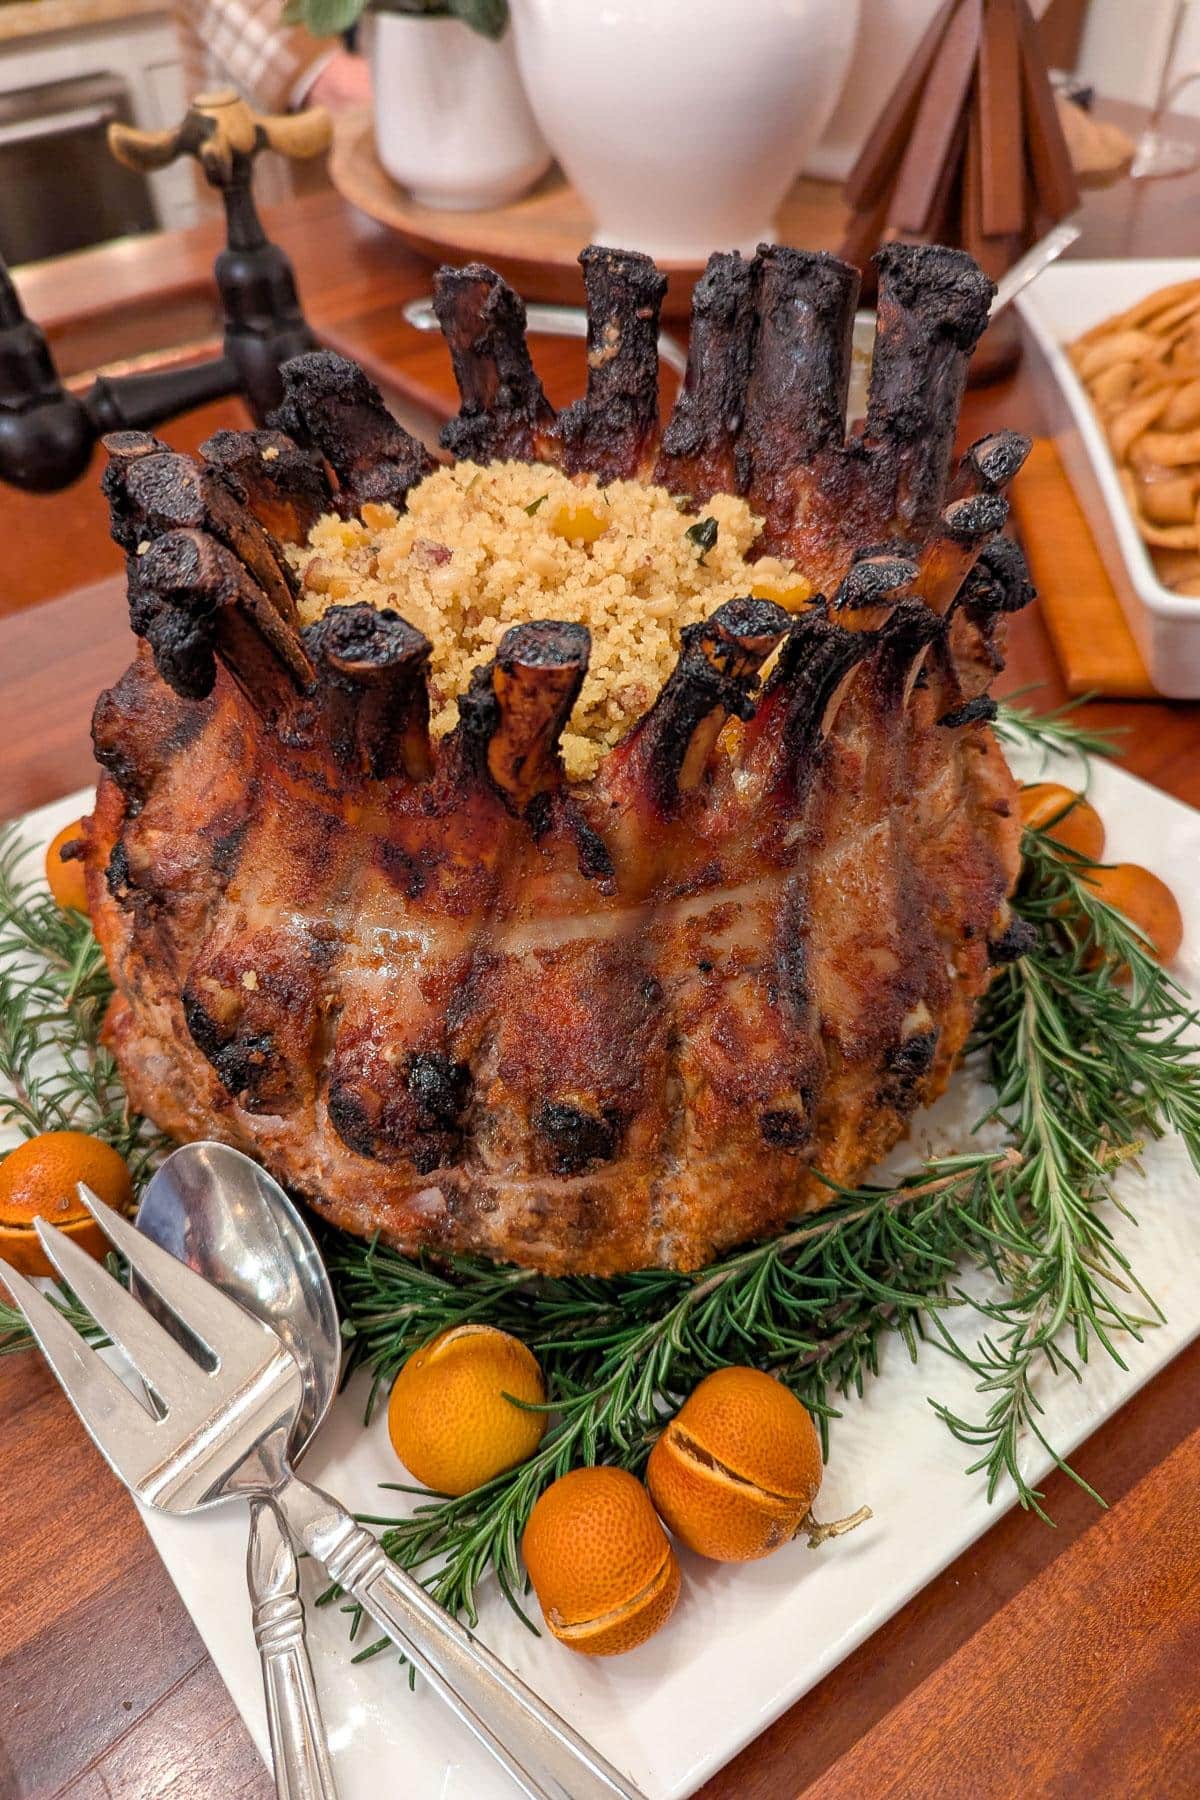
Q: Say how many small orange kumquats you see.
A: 7